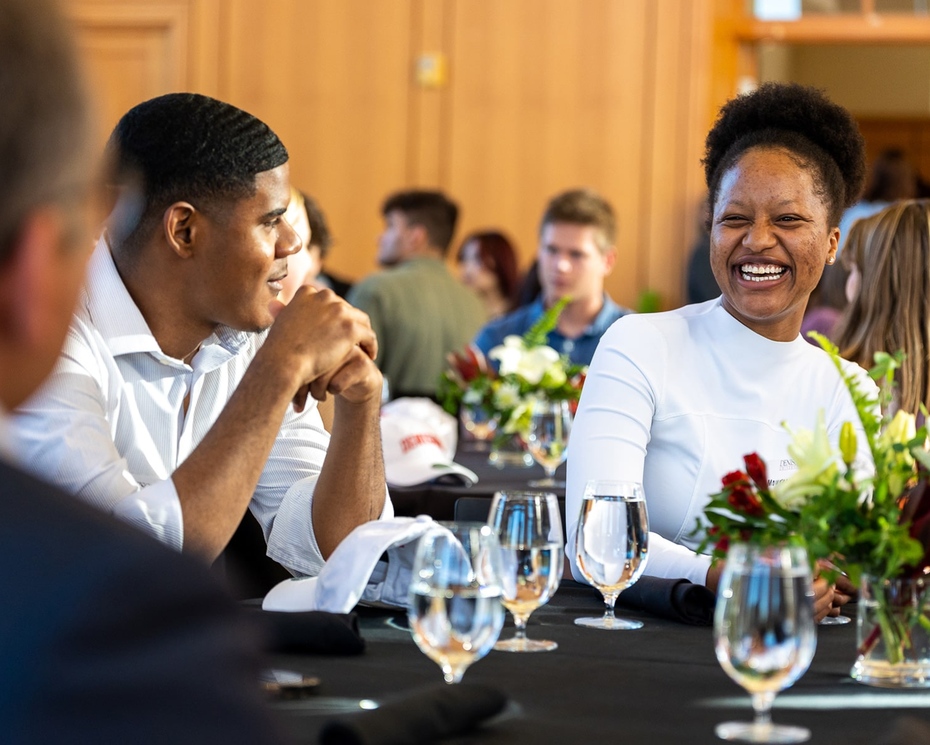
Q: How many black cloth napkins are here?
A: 3